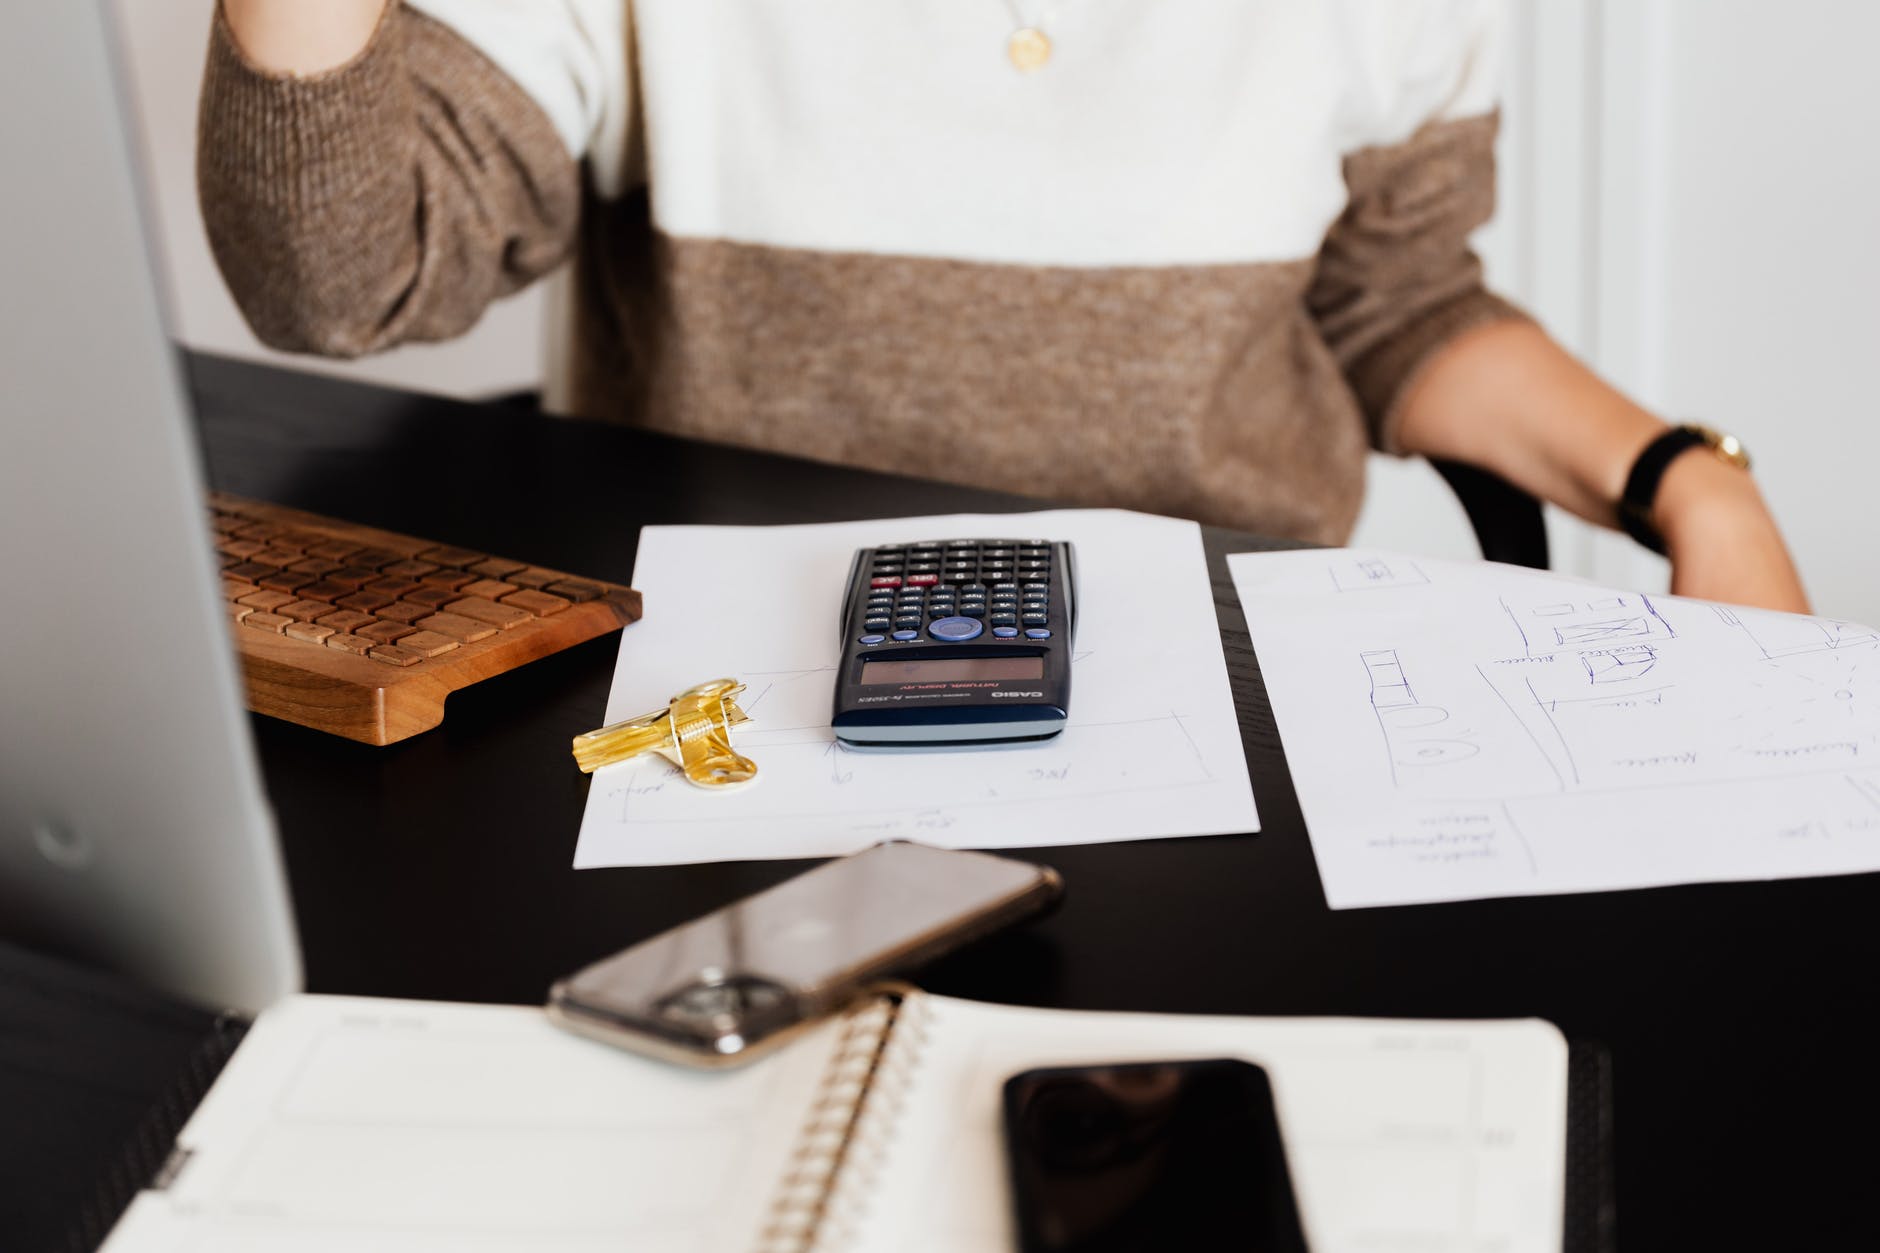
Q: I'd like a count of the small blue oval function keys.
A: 4